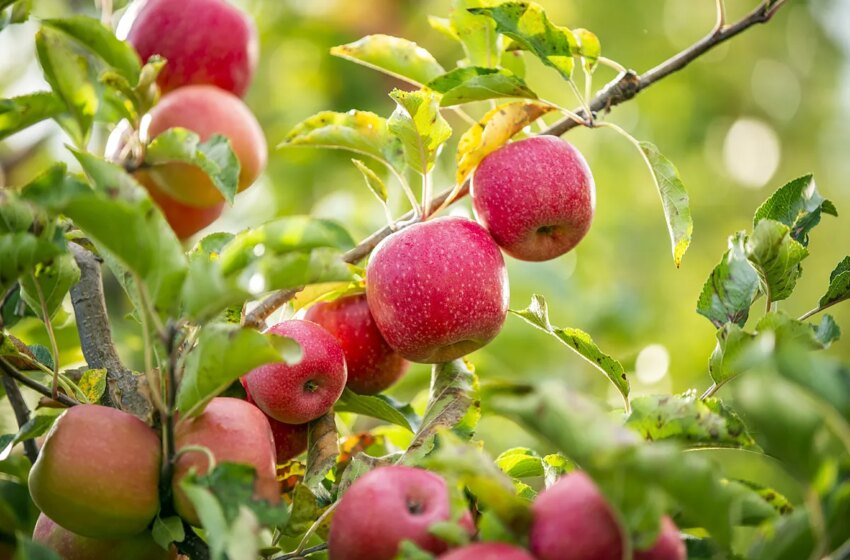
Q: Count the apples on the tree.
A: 15